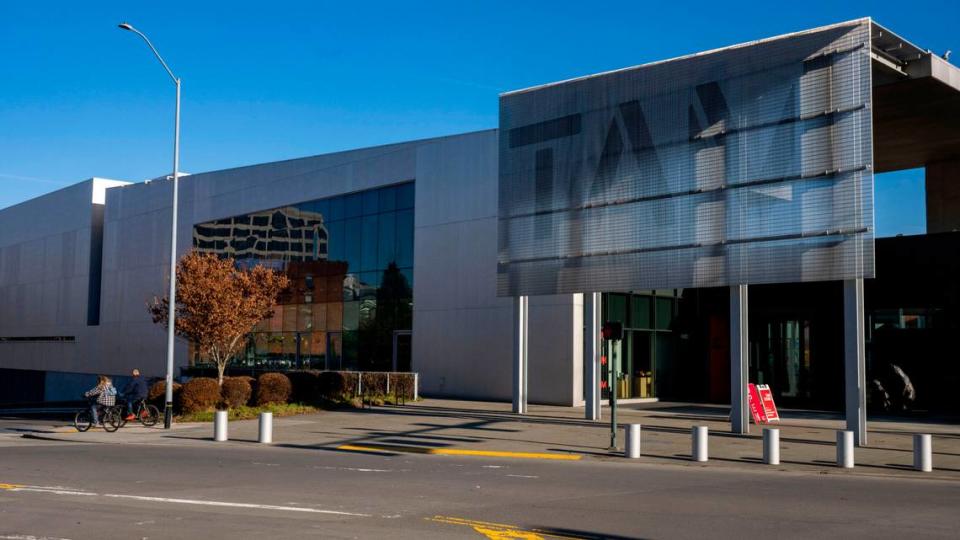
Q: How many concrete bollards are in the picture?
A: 7